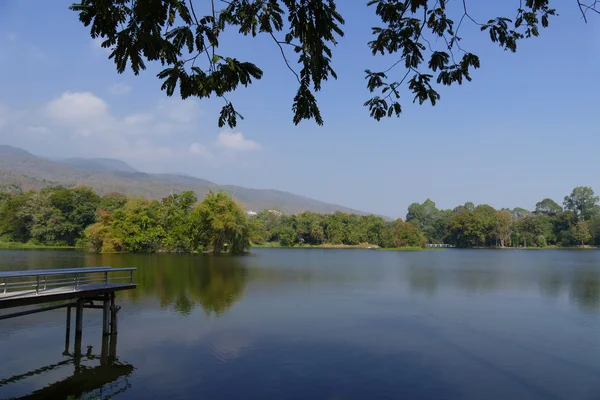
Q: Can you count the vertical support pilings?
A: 4